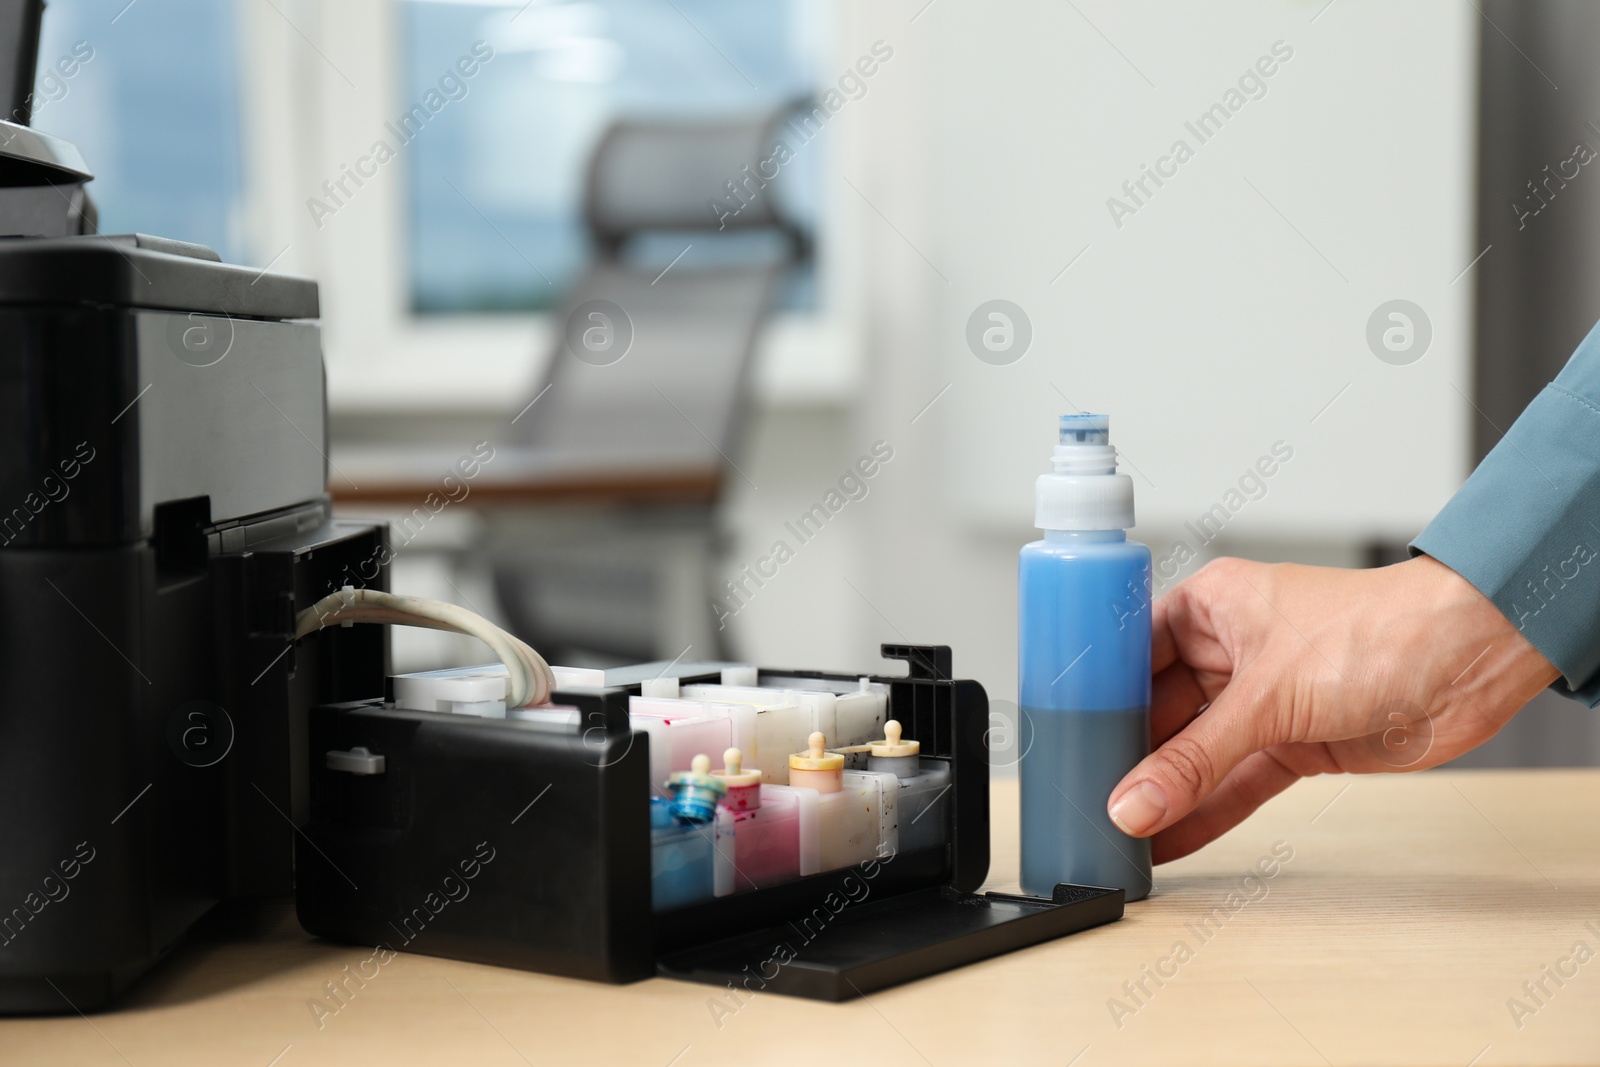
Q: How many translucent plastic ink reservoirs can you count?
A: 4